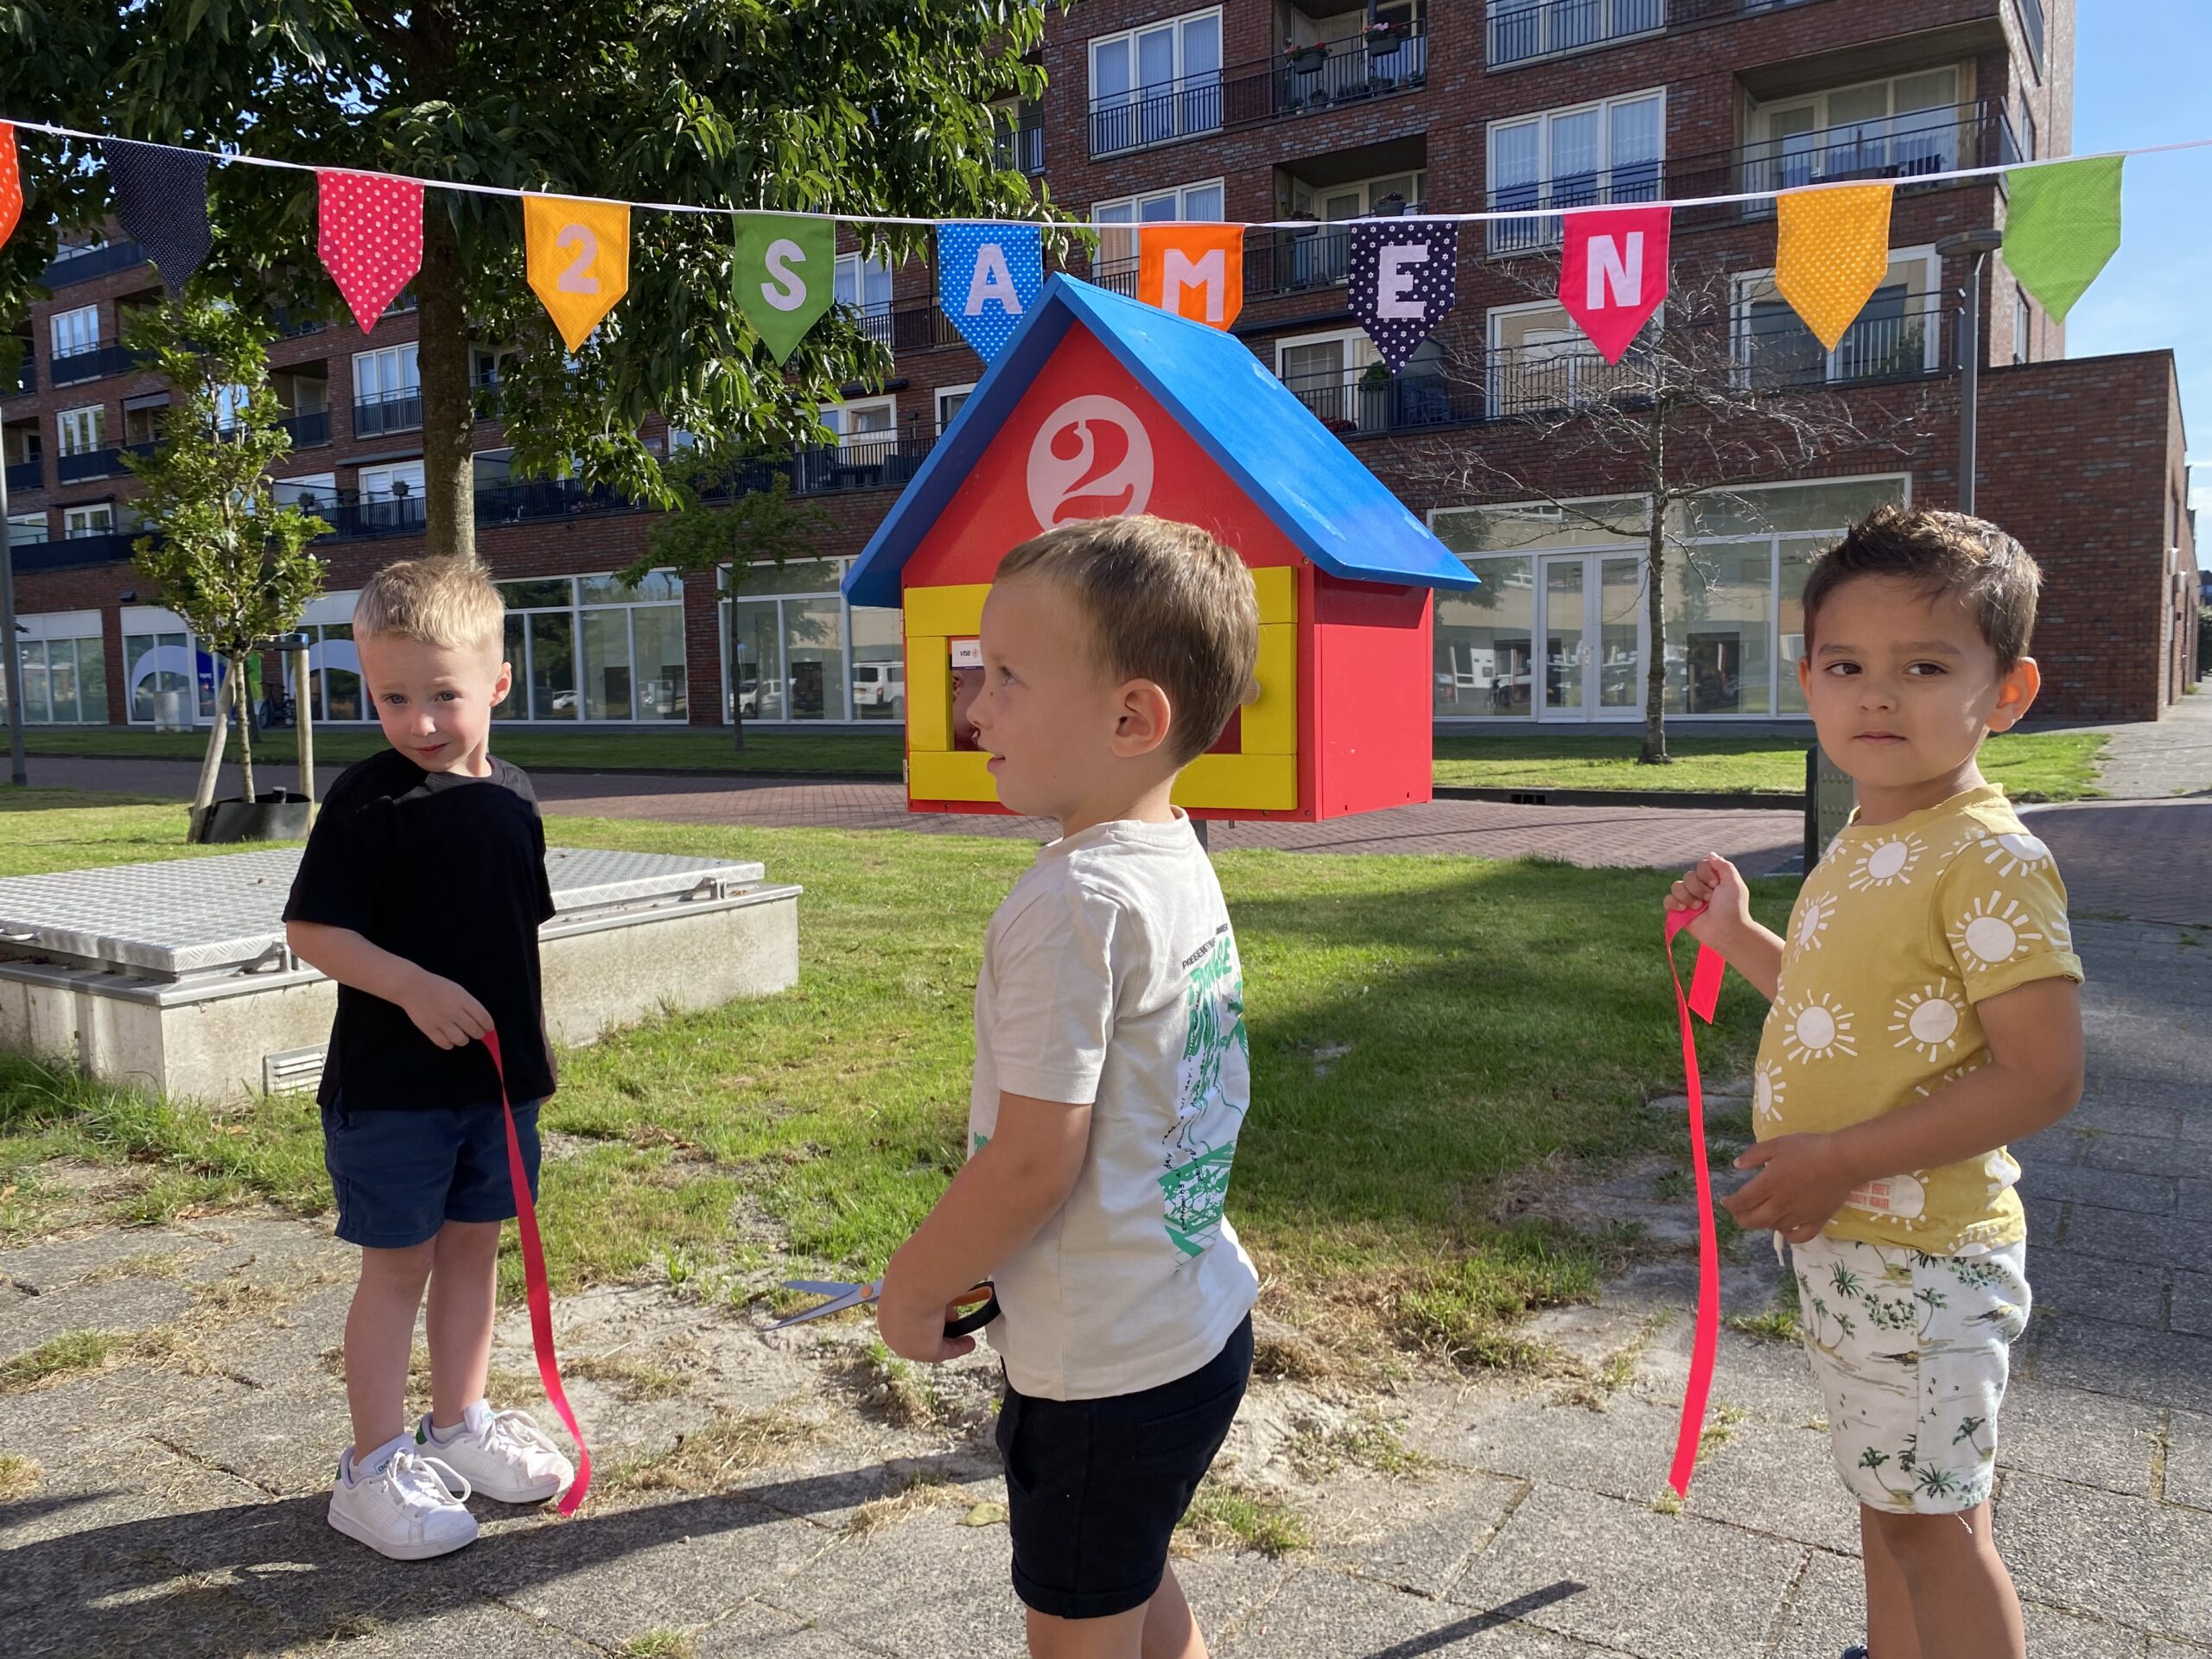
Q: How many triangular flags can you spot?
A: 11